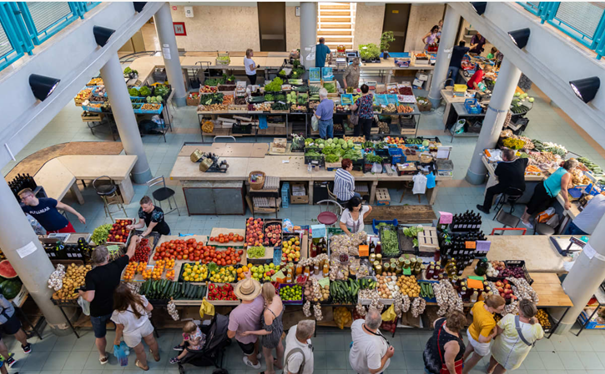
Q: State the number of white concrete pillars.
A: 7